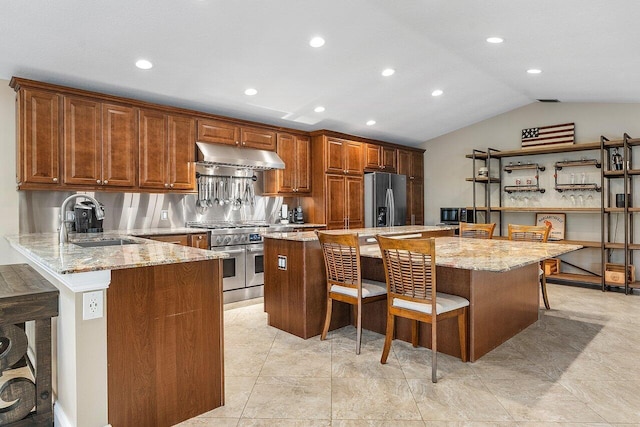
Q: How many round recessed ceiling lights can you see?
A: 9